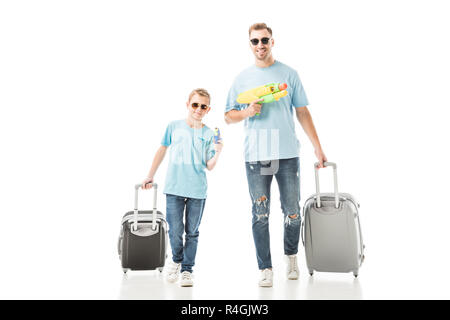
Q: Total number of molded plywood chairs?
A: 0